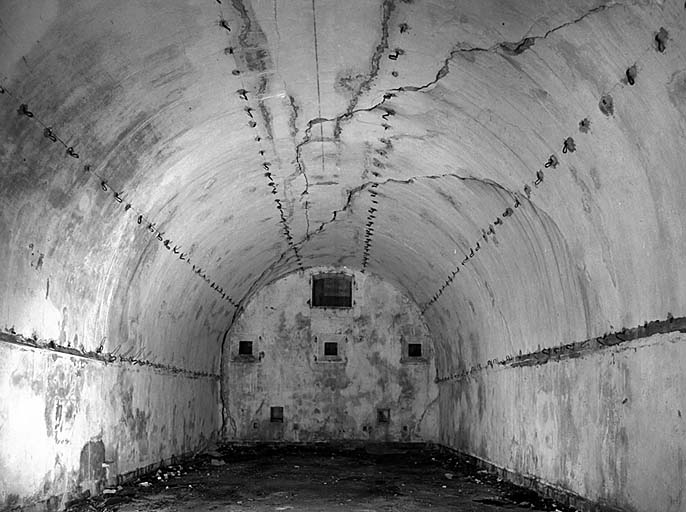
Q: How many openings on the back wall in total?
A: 6